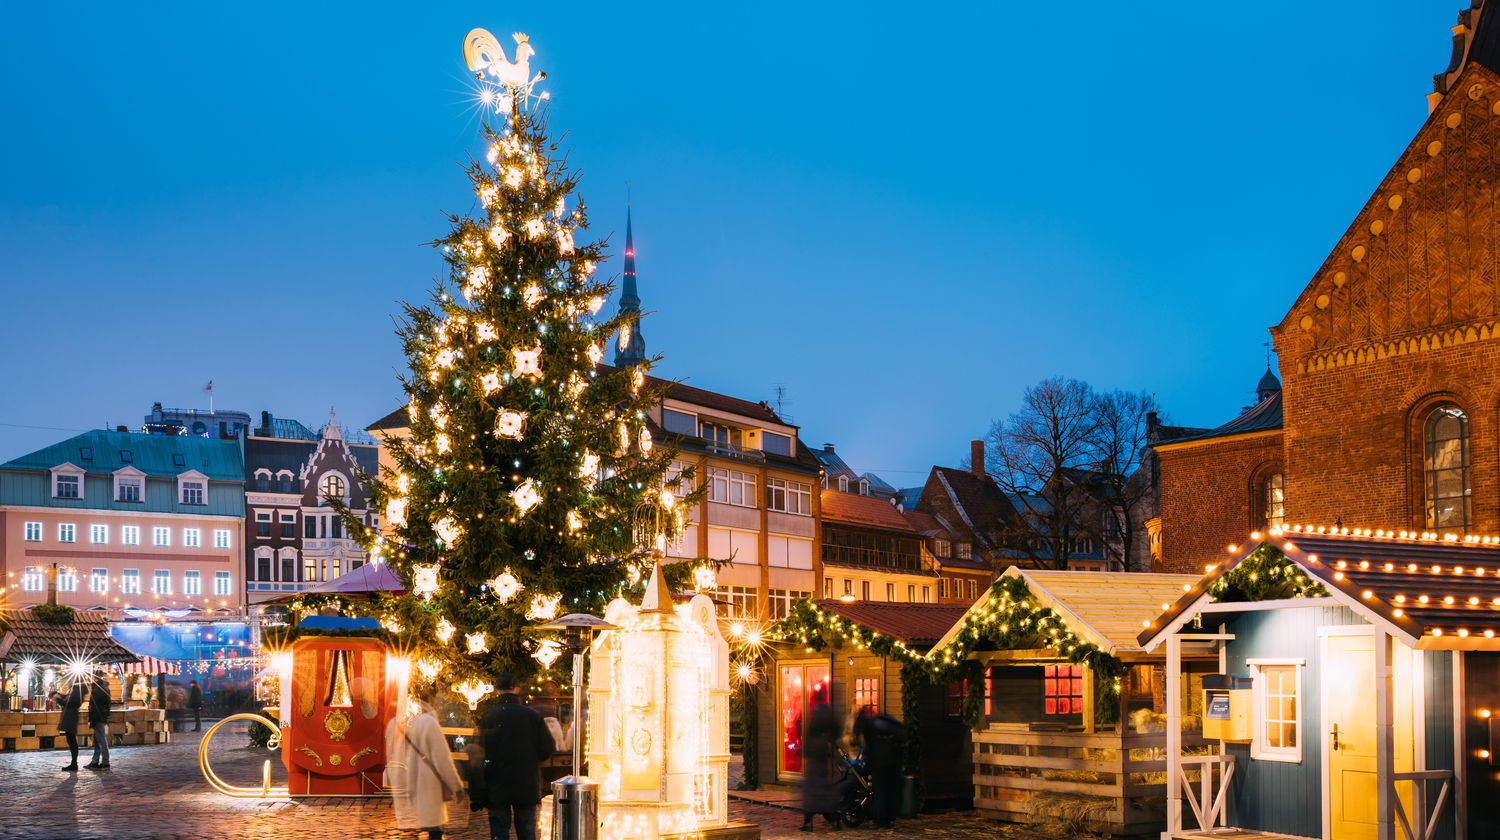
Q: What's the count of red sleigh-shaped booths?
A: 1